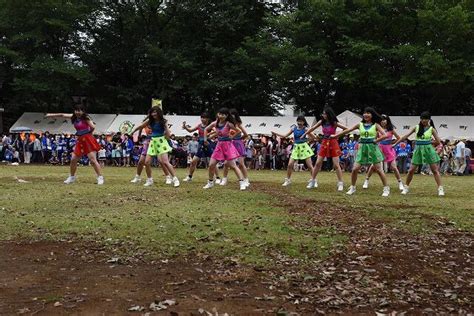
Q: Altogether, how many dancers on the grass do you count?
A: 11